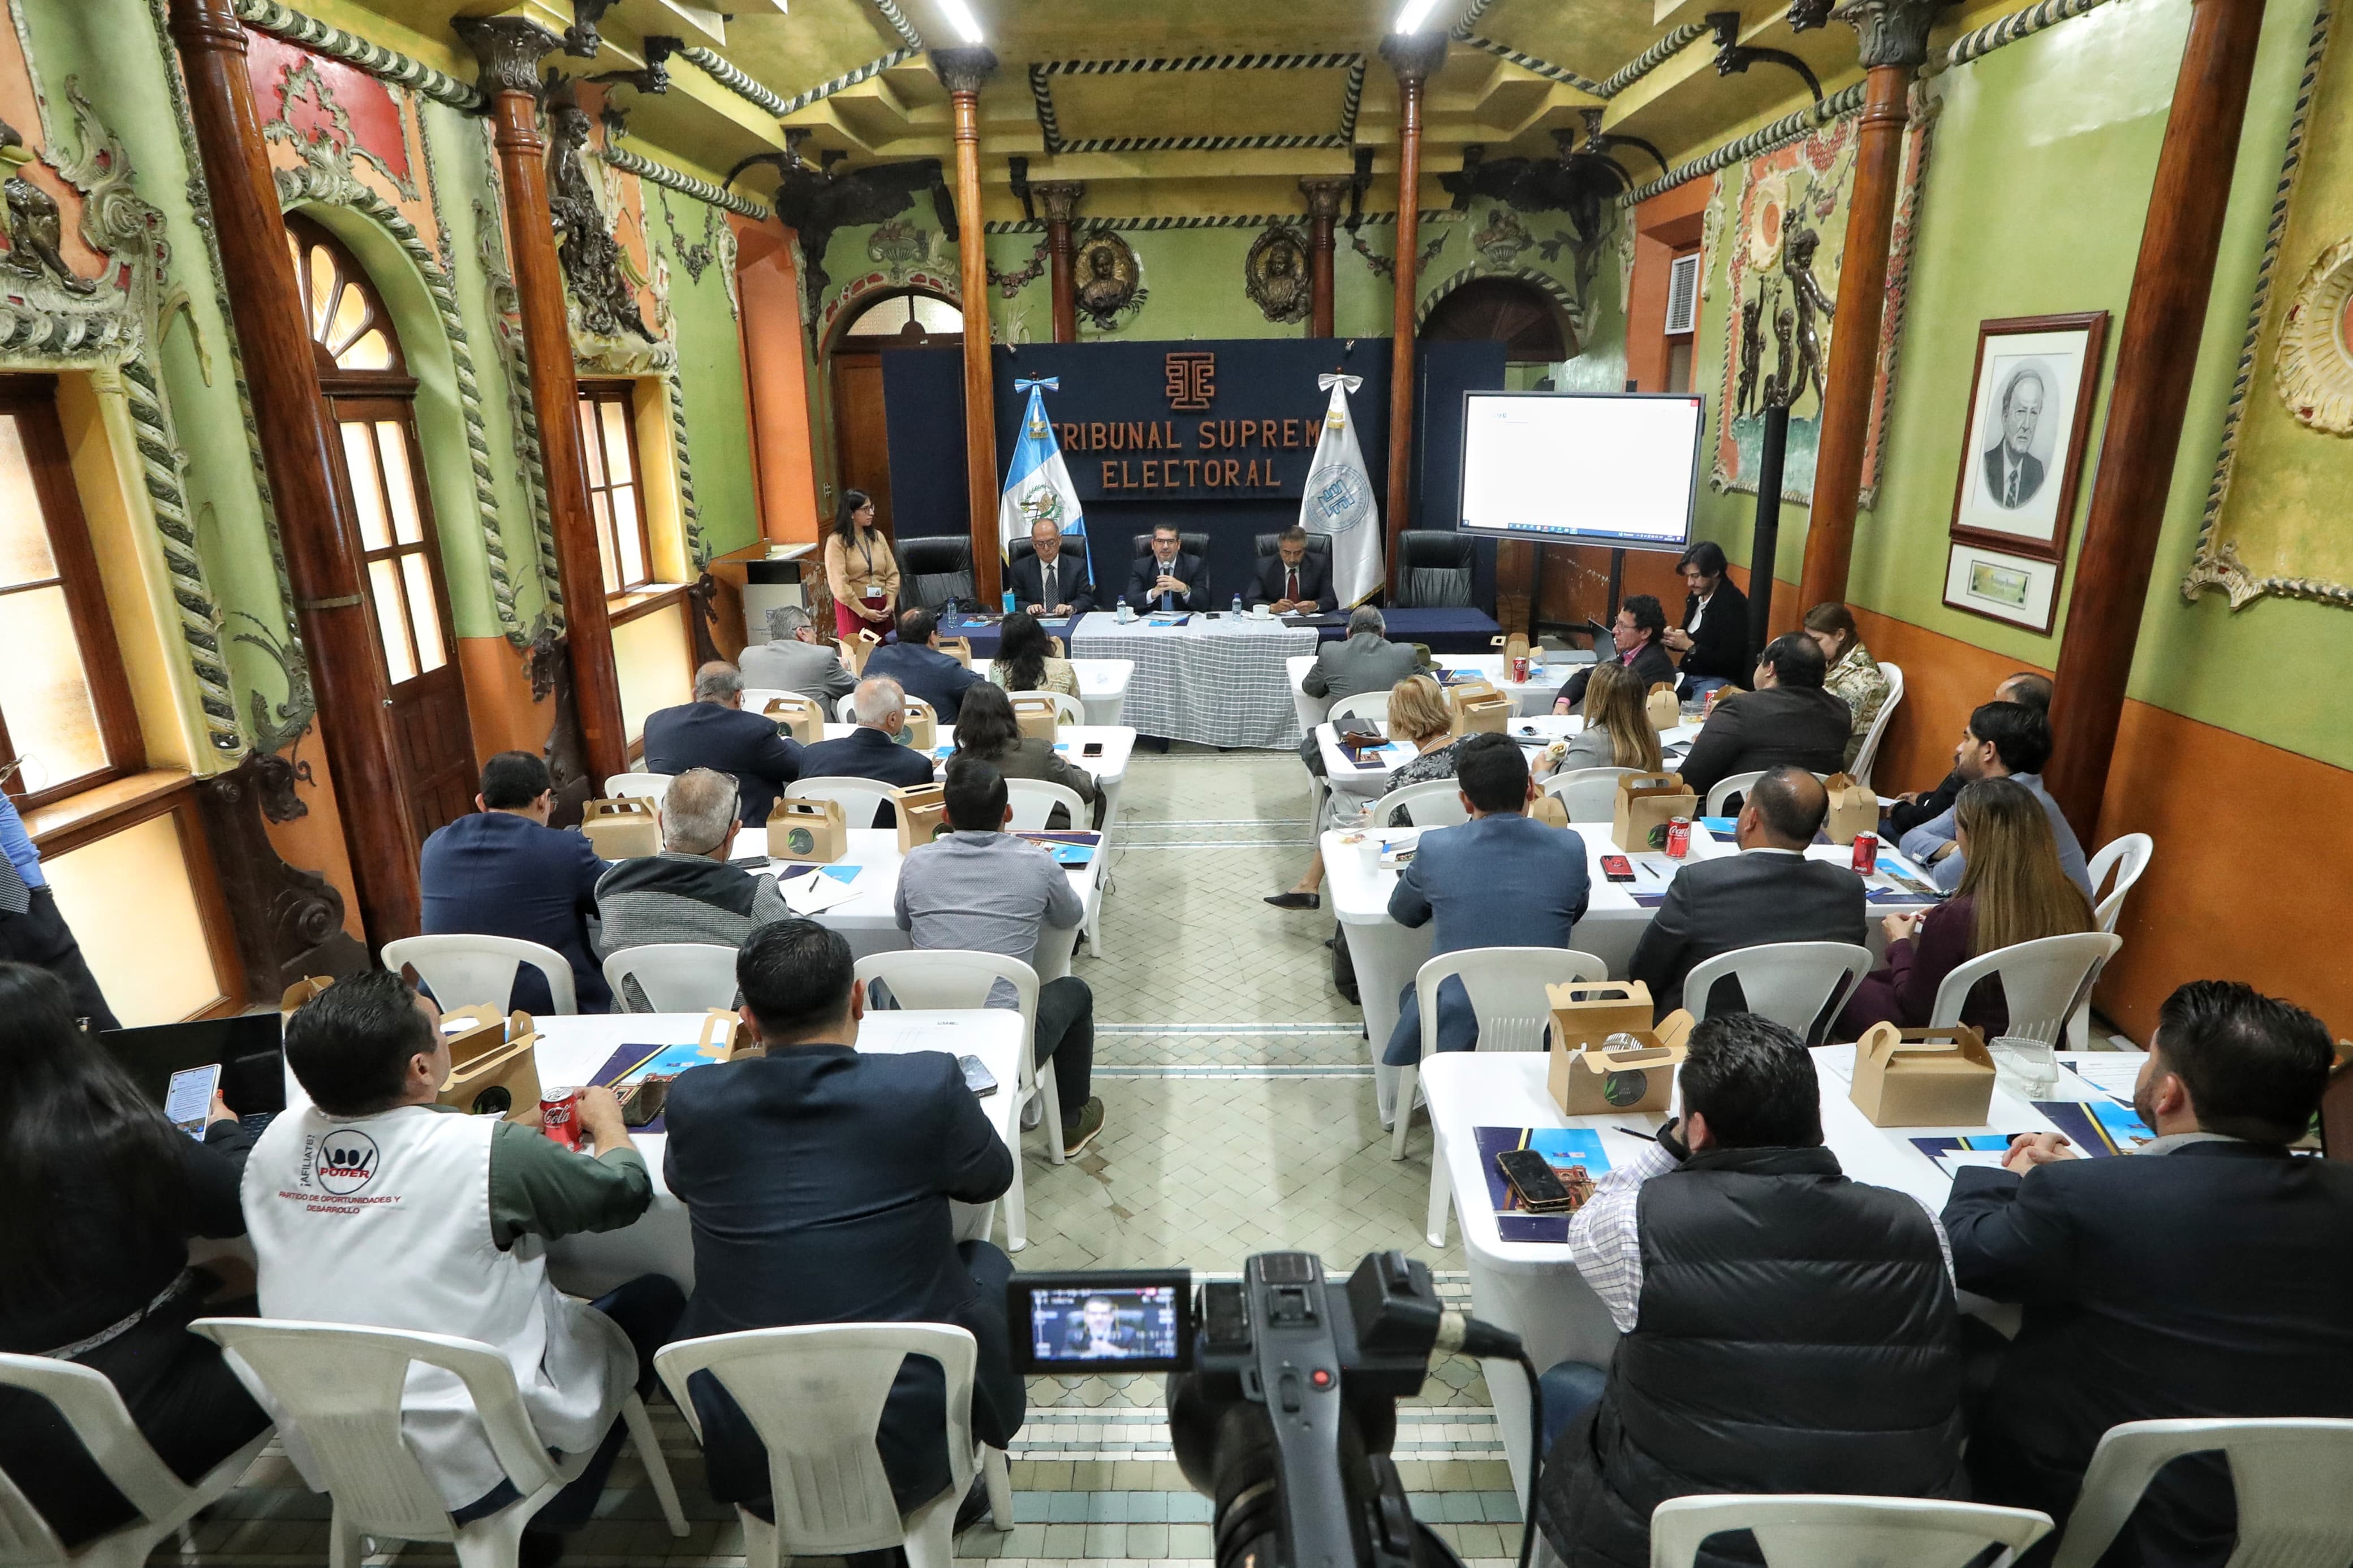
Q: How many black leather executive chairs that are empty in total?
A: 2